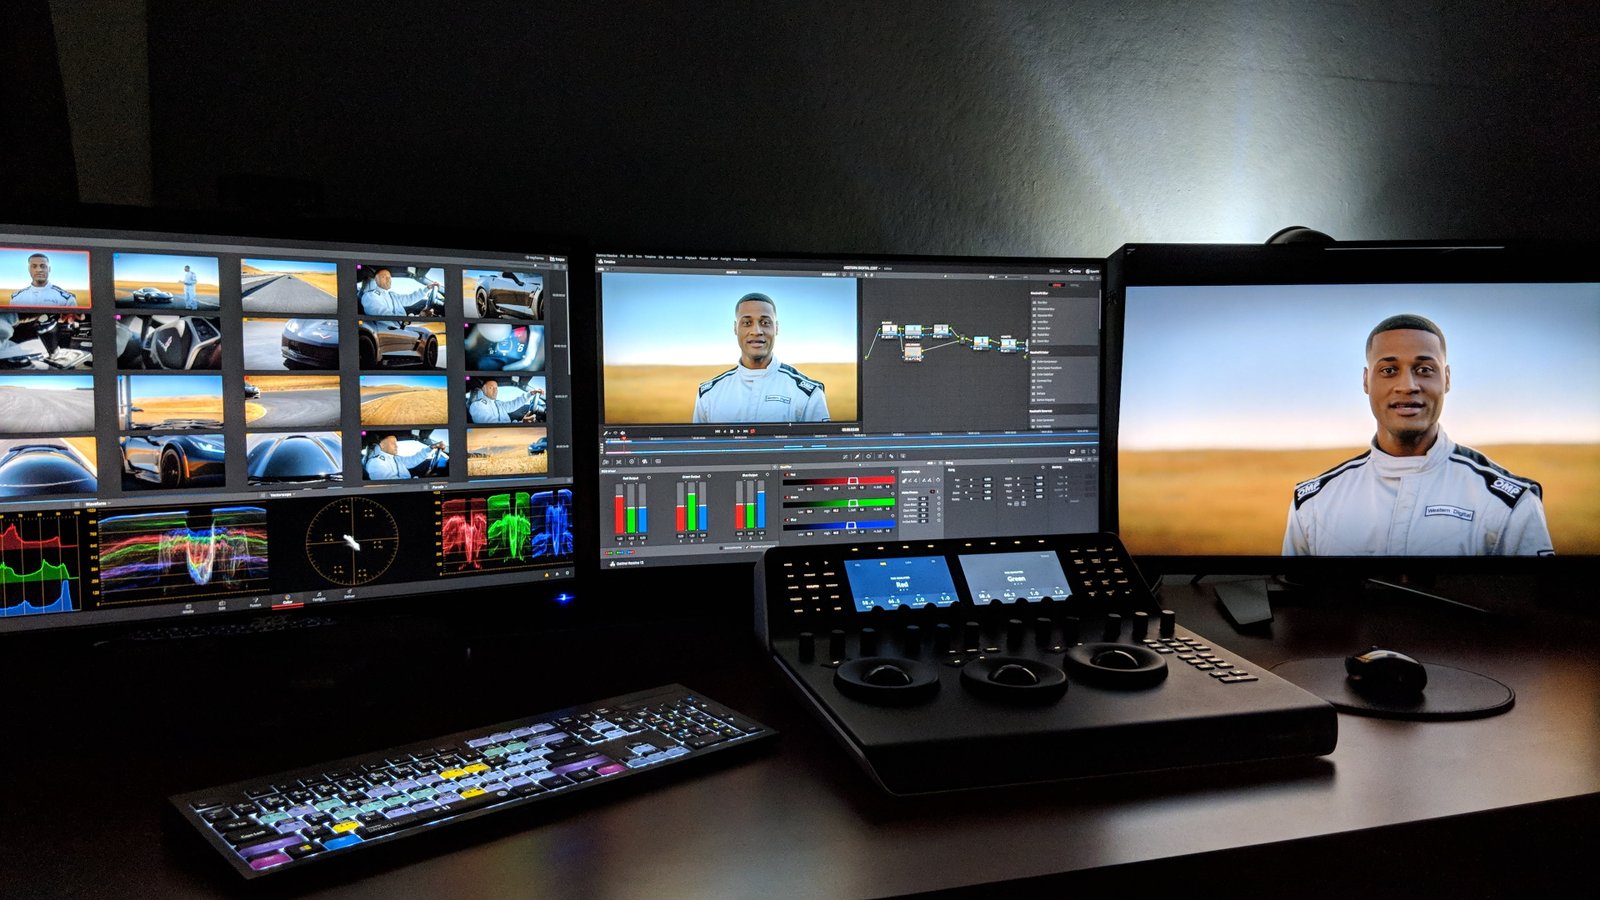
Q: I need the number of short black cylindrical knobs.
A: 12